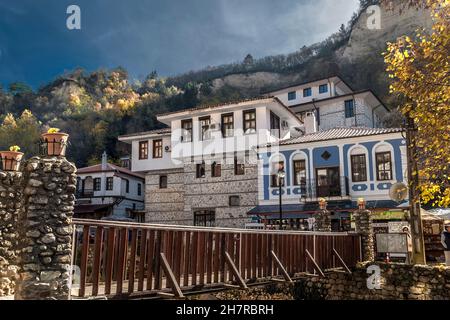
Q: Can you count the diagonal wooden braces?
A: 5